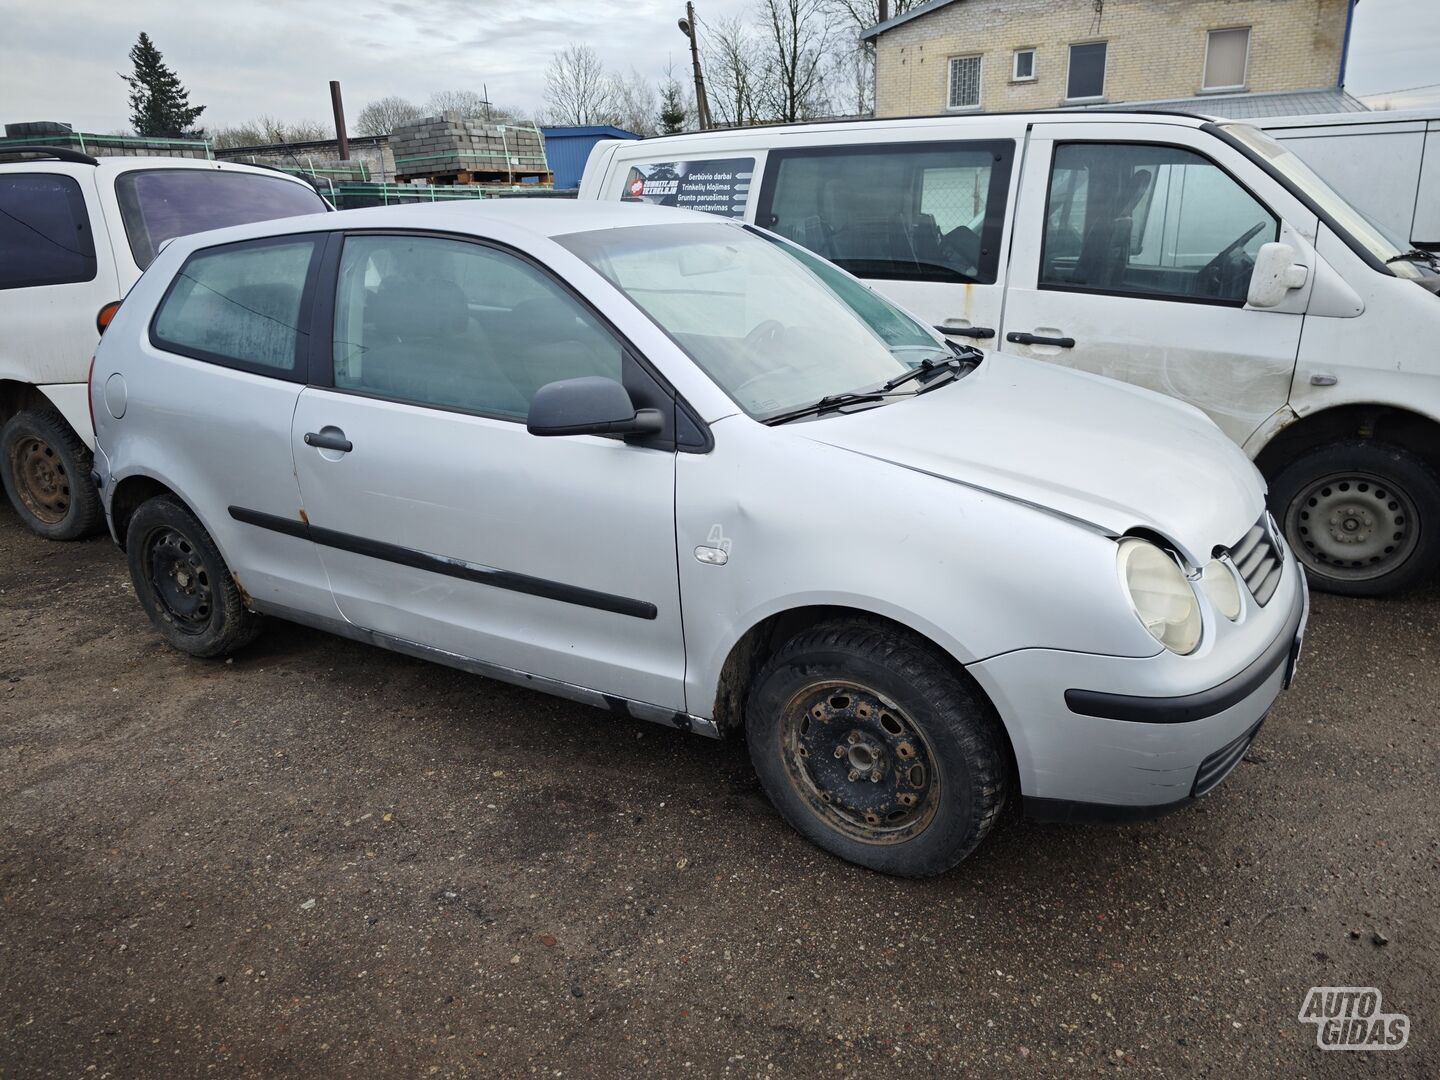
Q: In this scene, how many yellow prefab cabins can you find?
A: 0